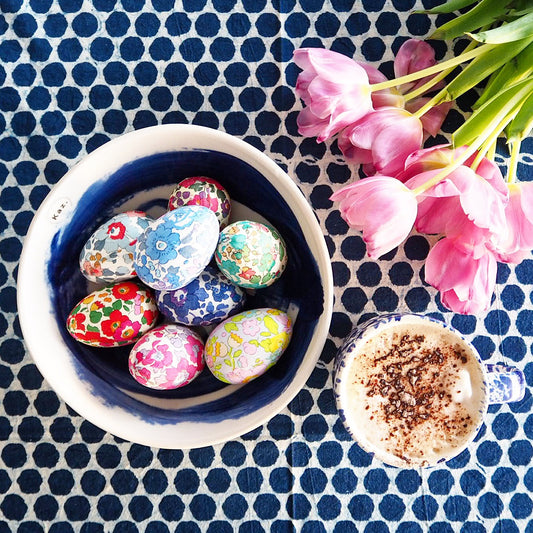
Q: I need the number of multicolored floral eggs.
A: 8